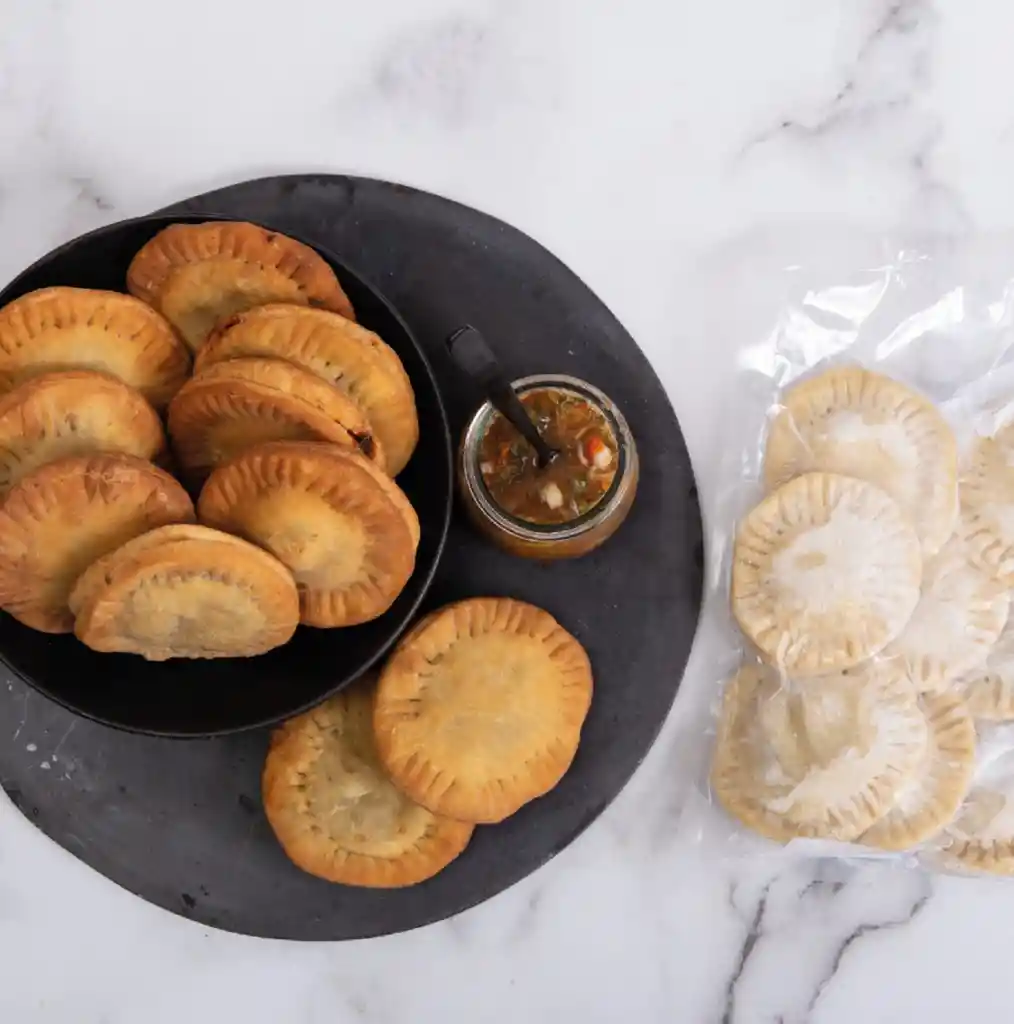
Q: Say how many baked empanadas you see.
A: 10